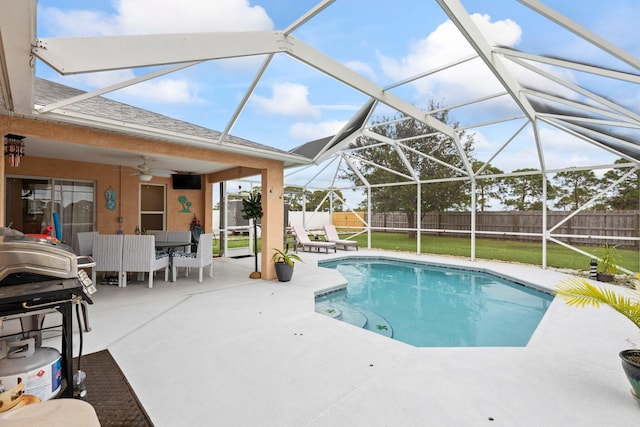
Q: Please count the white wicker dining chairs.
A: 6